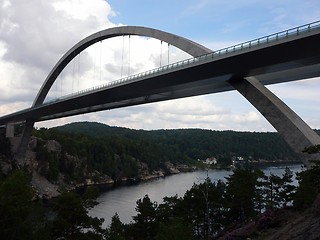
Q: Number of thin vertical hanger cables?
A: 10